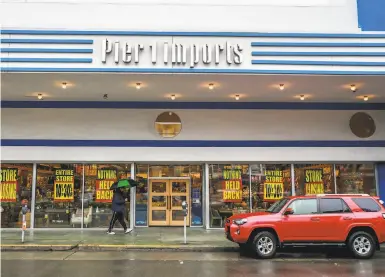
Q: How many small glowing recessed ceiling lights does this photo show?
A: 10